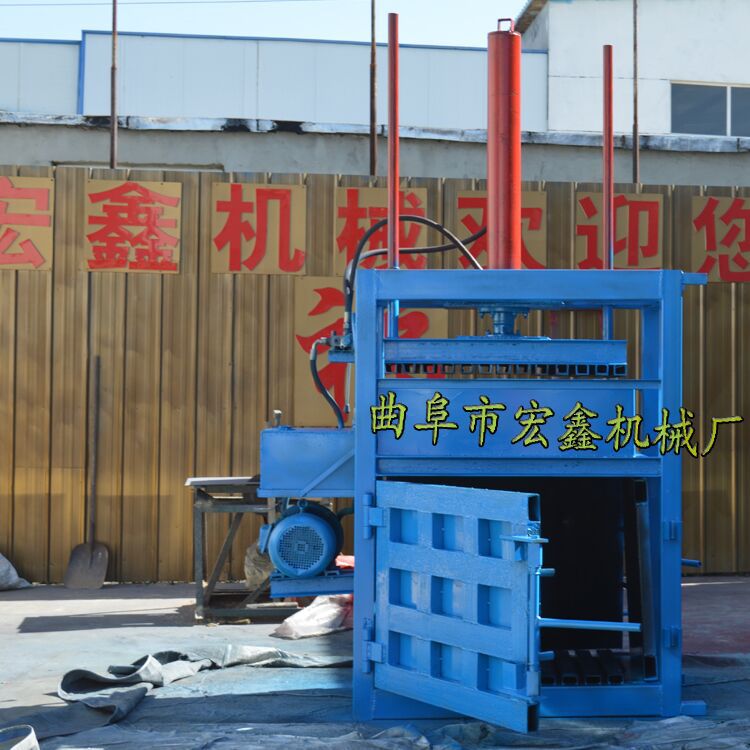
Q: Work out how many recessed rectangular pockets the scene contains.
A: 9